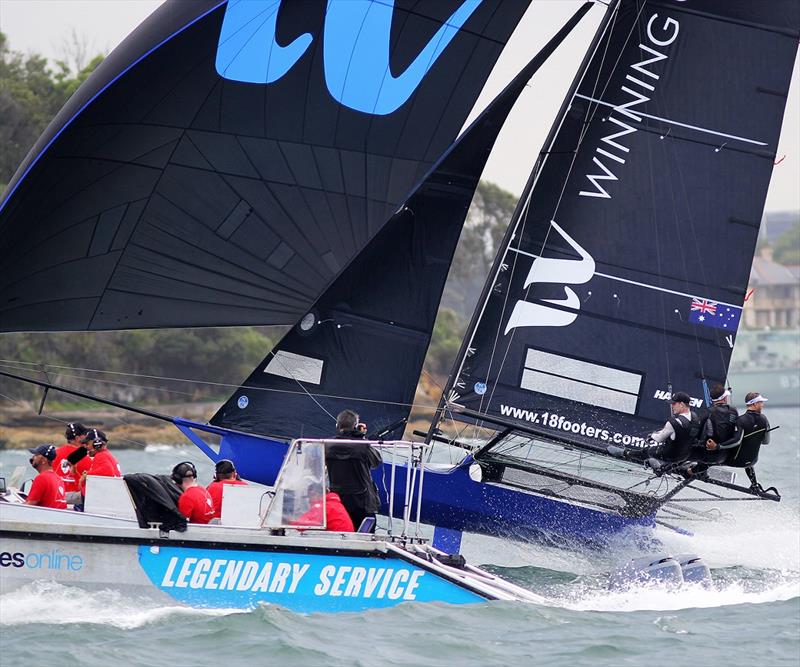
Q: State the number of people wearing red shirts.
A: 6